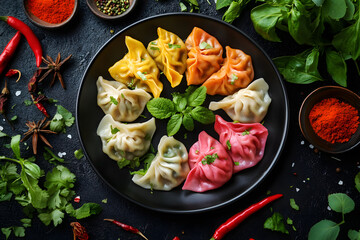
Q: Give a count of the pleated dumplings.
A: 10